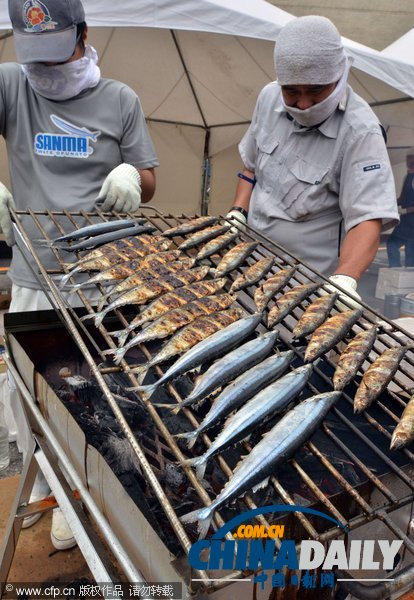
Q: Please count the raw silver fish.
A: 7